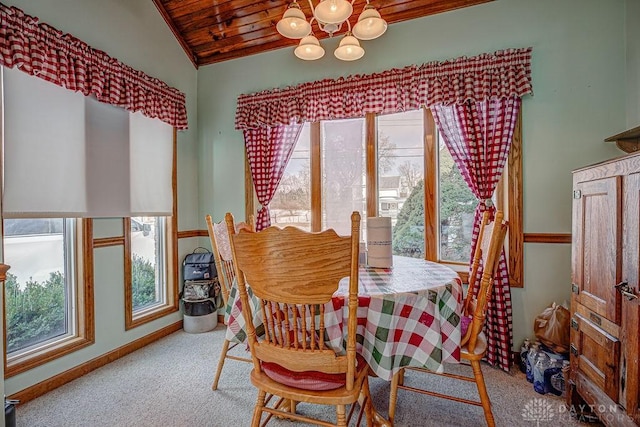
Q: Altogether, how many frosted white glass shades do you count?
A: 5